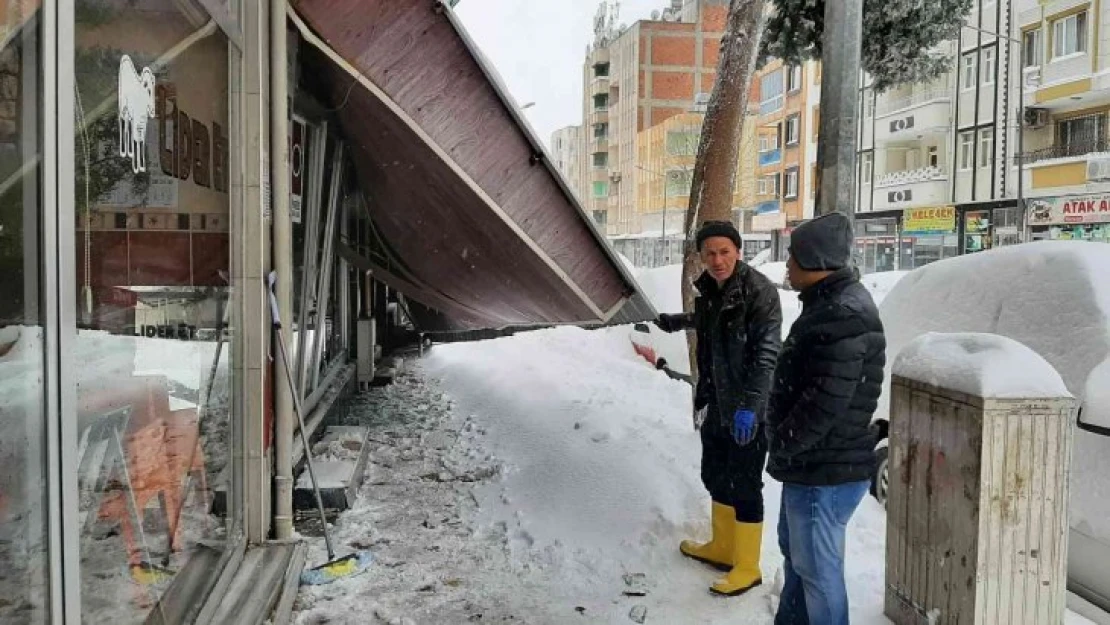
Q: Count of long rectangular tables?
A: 0